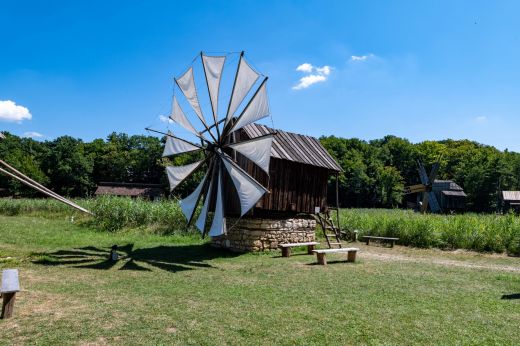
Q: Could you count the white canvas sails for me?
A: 12